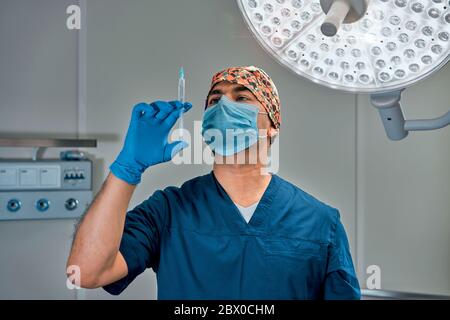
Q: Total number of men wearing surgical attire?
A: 1